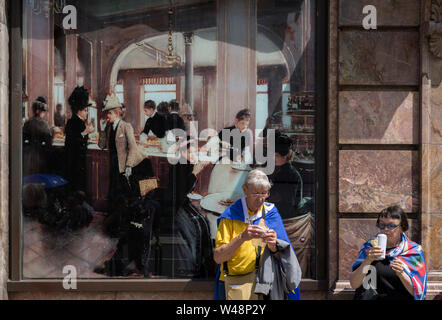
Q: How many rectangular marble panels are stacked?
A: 5